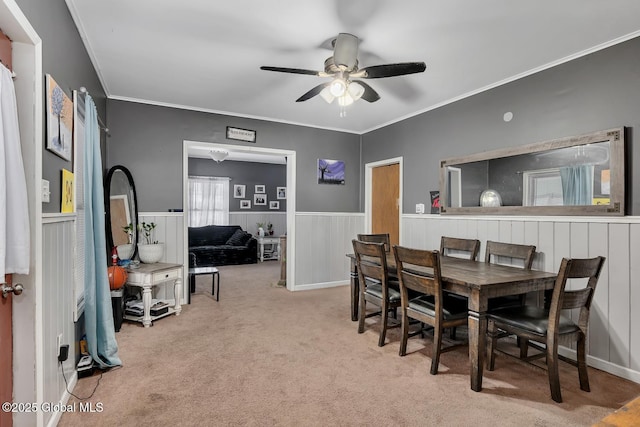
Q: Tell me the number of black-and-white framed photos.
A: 6